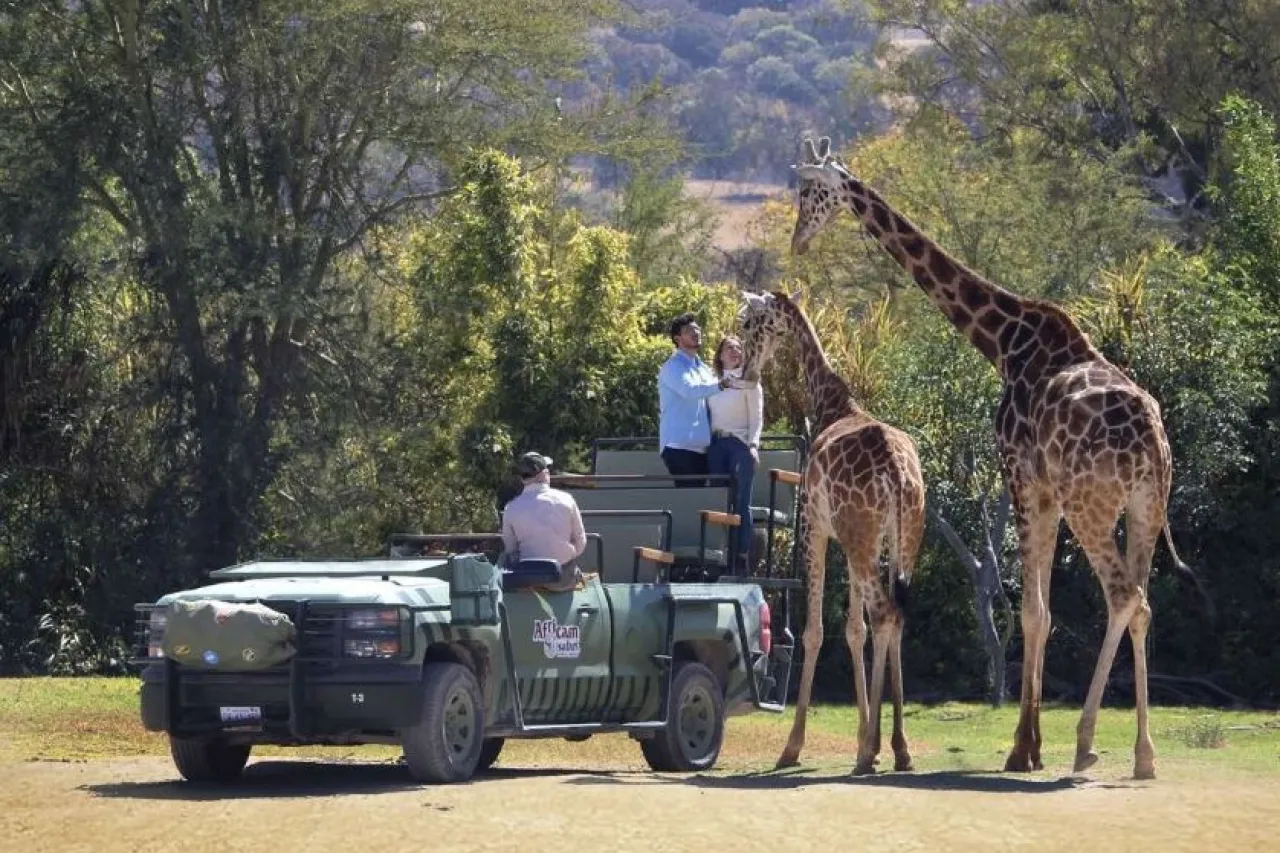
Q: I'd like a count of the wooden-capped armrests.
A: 3